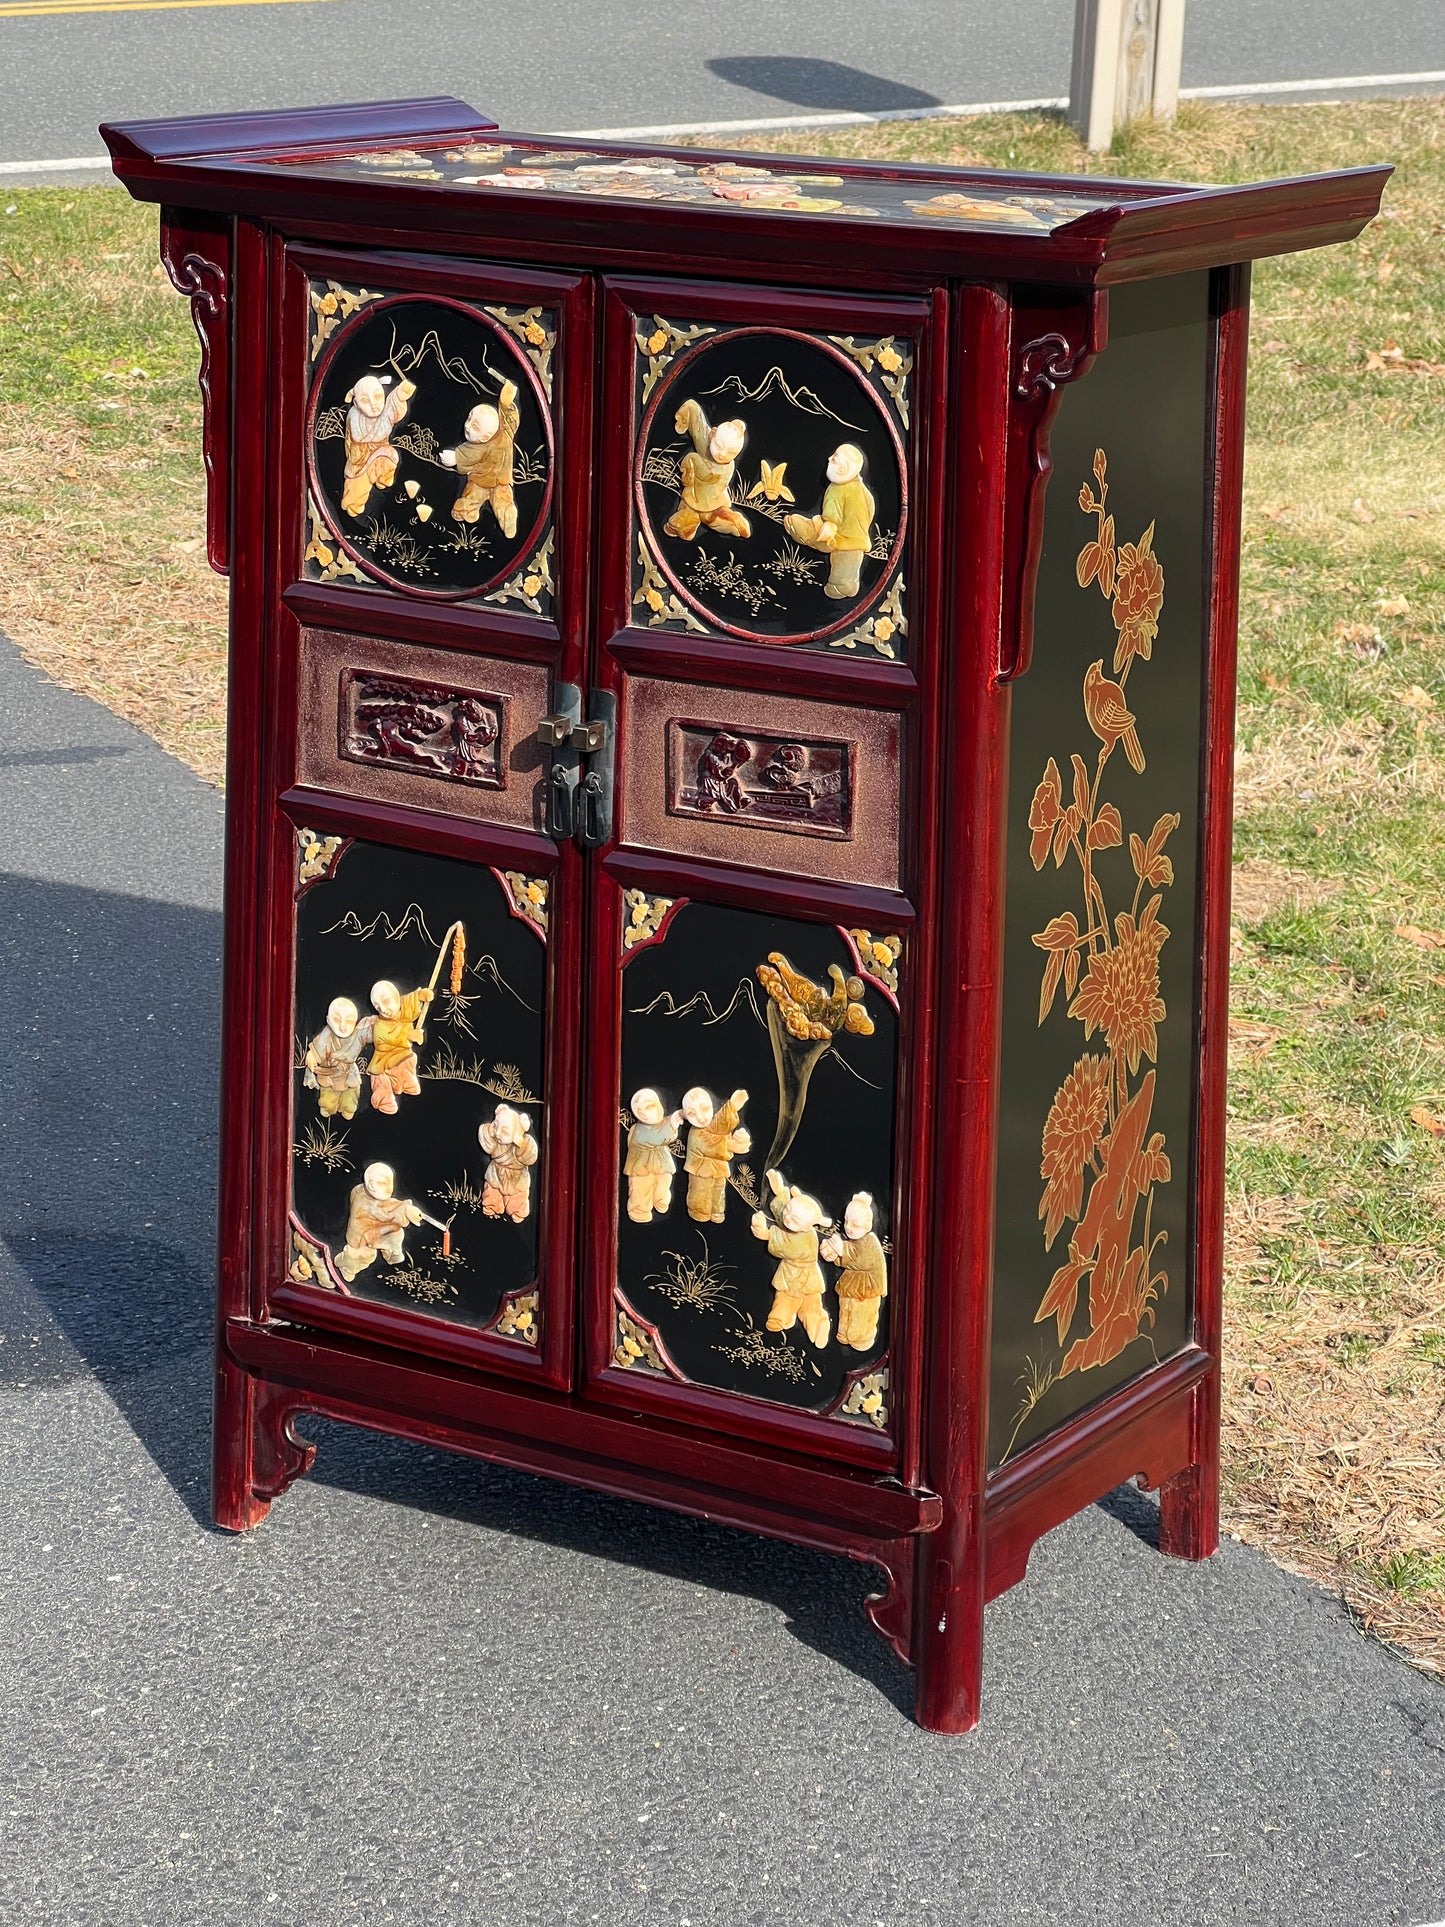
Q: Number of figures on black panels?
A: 12